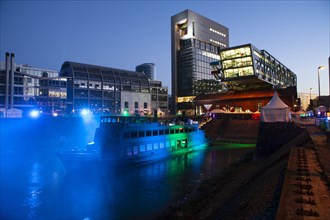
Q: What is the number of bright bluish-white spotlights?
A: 2